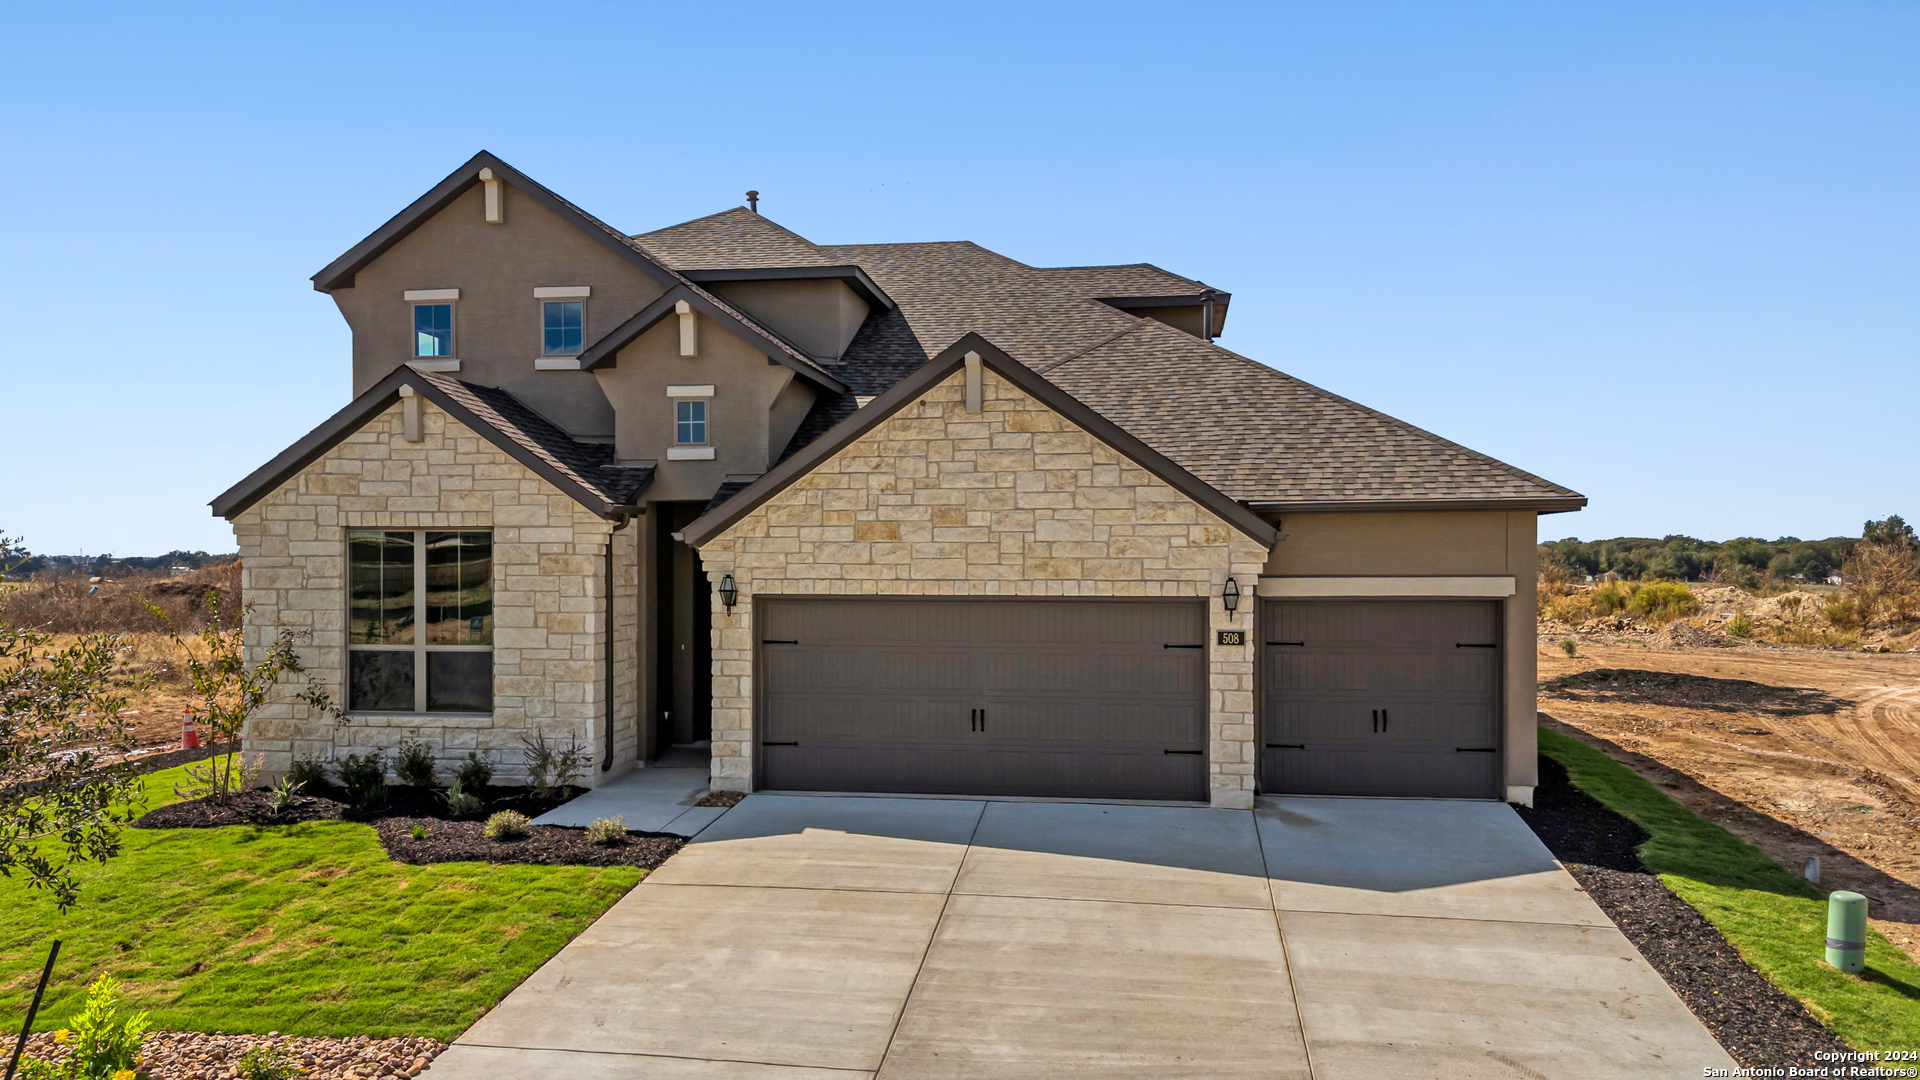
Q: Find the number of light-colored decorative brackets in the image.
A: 4